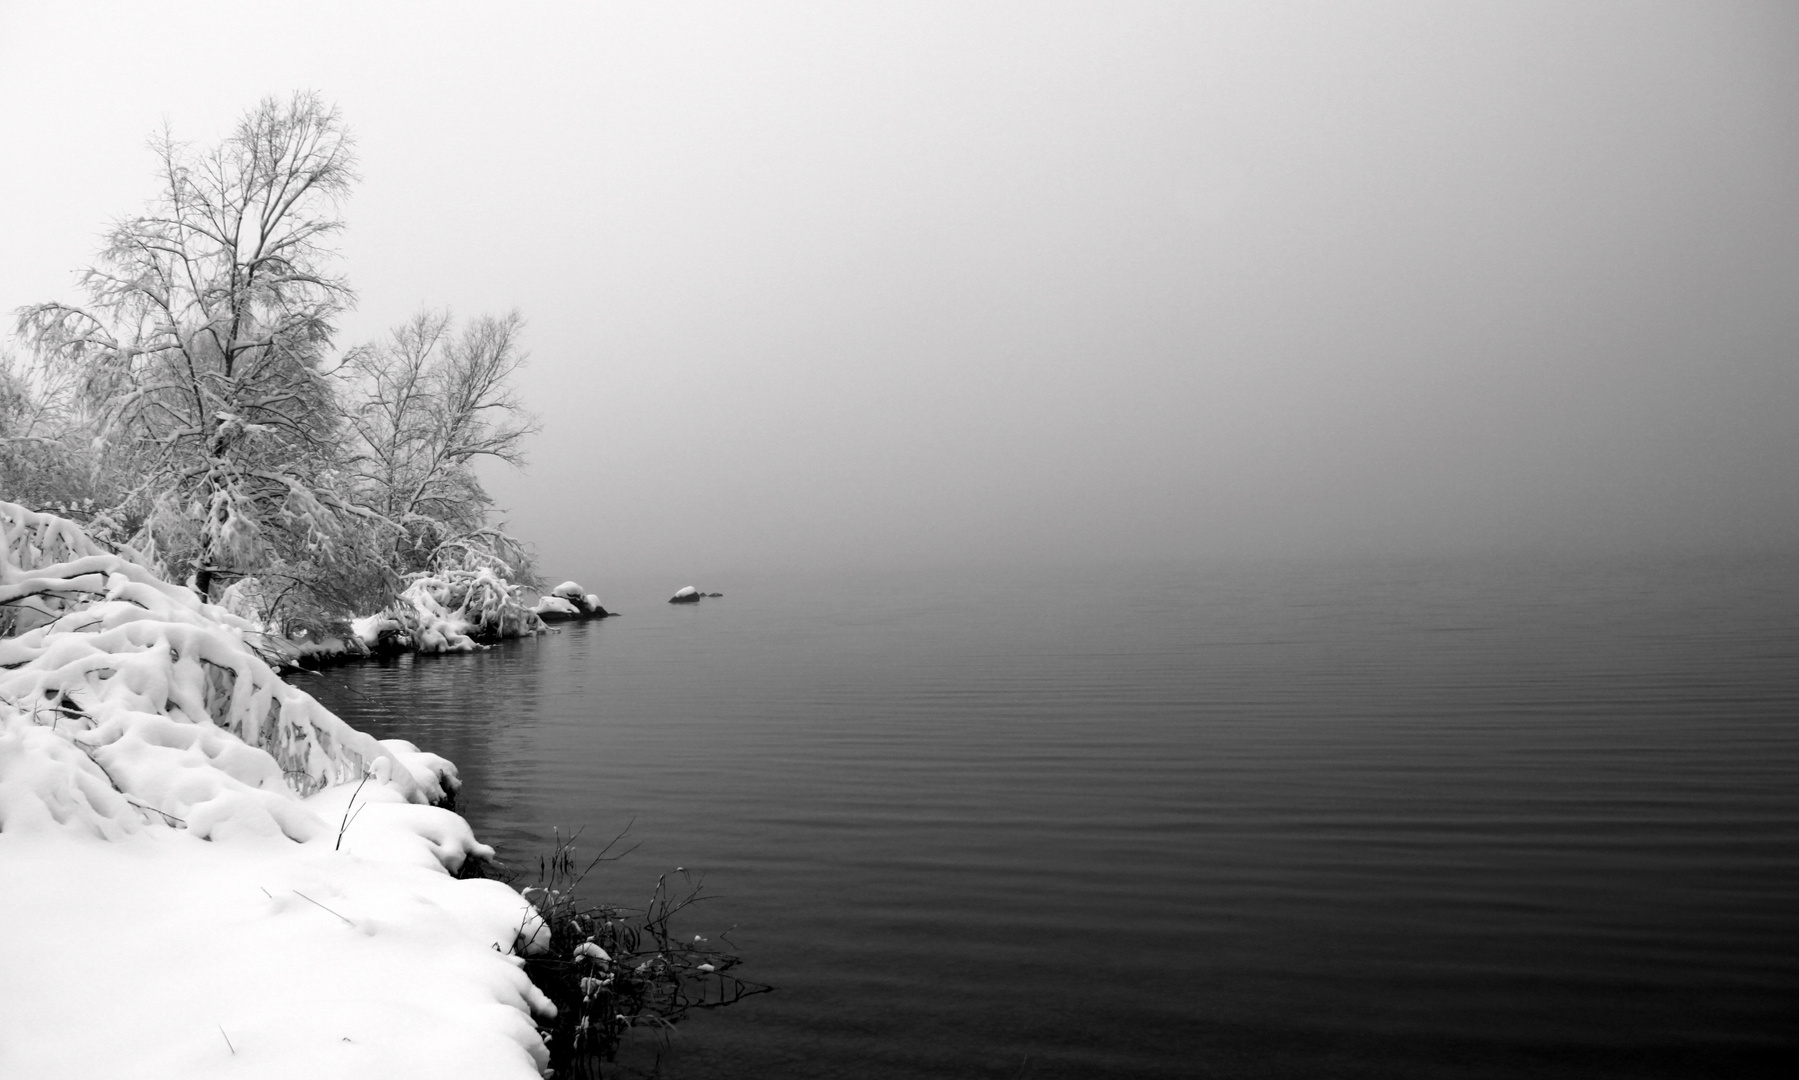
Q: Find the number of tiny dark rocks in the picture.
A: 2